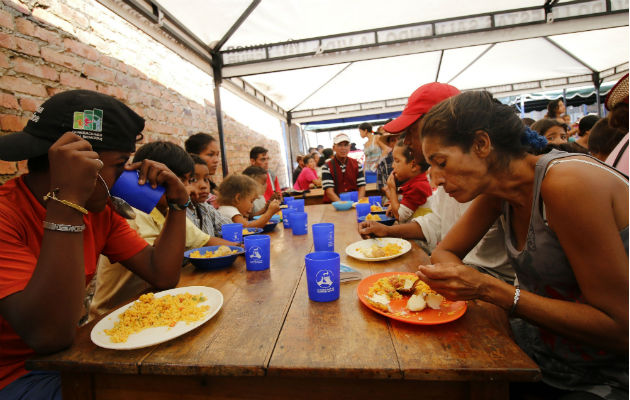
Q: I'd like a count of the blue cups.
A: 13